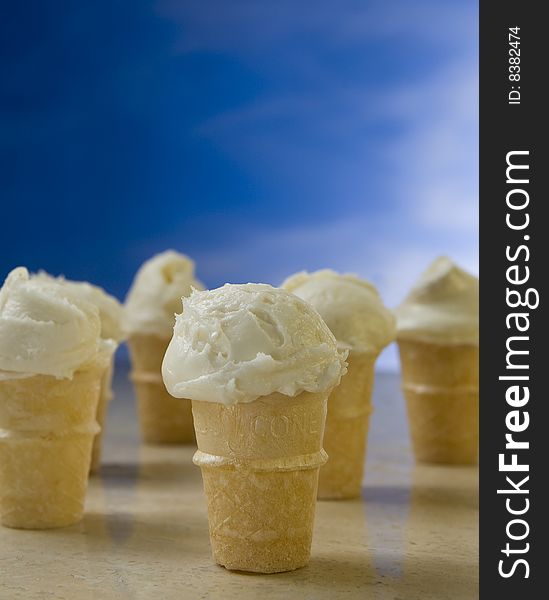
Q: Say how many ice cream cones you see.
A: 6